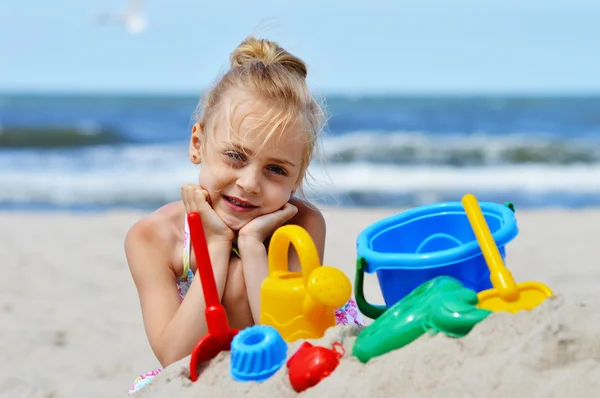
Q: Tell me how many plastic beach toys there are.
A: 7